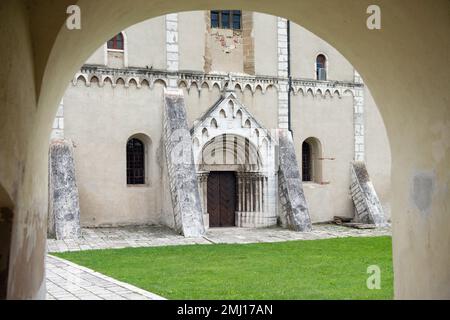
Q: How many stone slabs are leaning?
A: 4